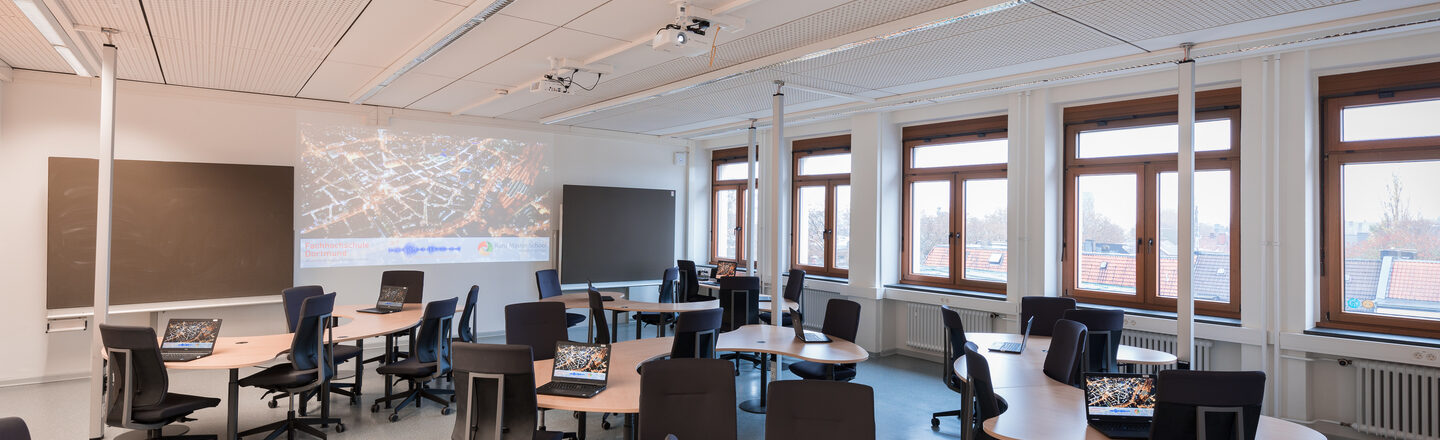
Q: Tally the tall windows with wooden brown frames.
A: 5